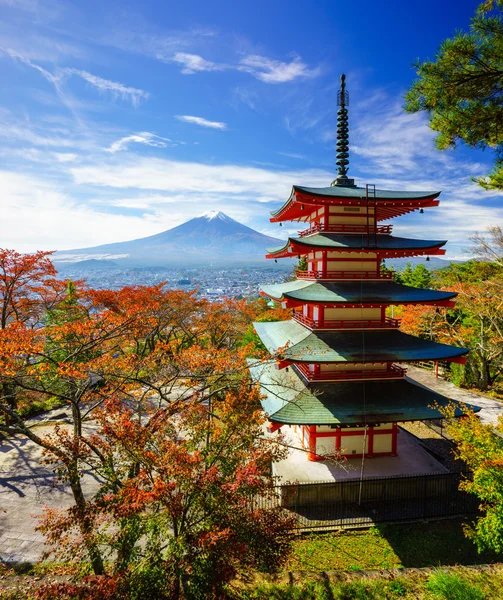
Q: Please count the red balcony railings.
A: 4